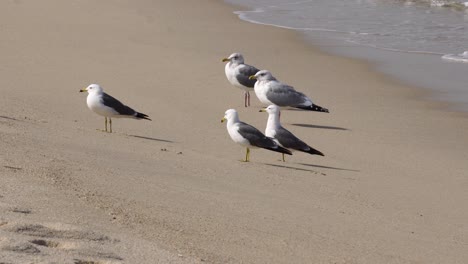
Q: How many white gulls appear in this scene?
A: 5